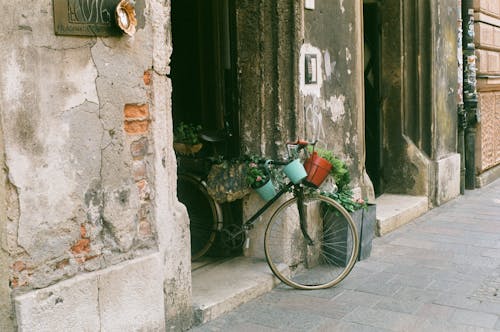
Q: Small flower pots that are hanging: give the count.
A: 3